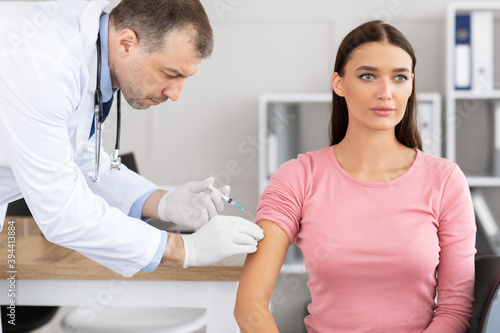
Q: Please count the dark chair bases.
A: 1